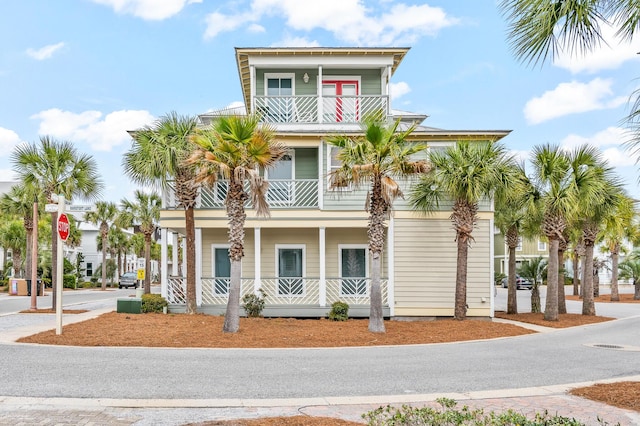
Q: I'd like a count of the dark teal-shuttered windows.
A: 3